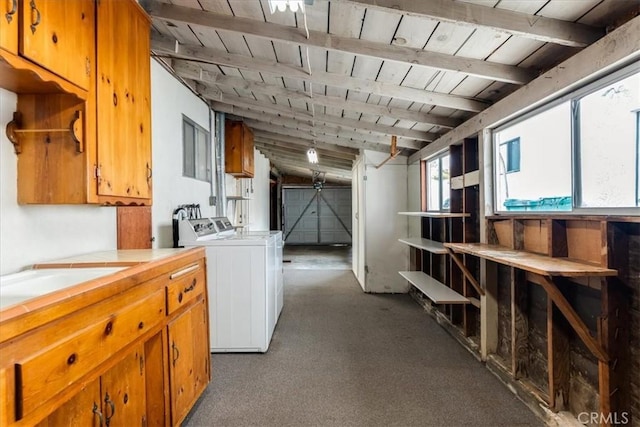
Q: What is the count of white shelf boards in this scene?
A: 3